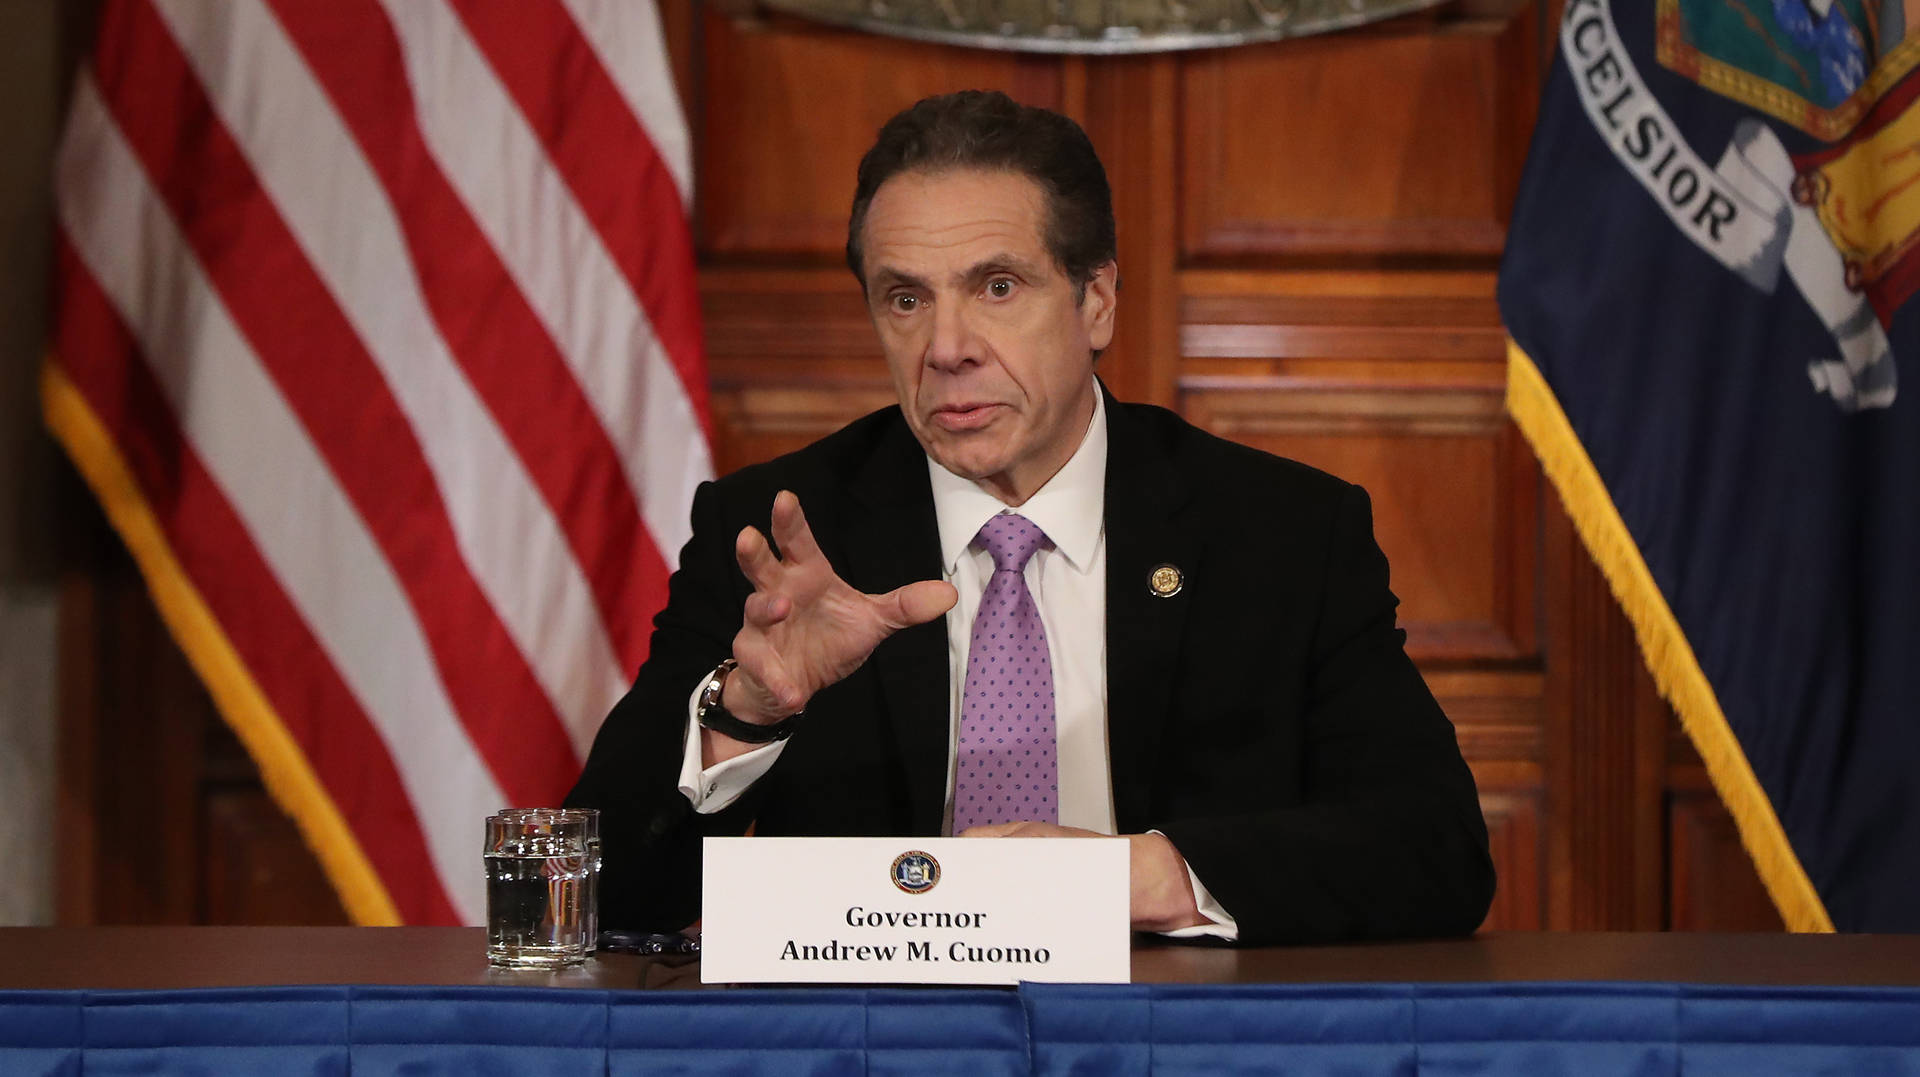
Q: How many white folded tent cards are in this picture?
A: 1